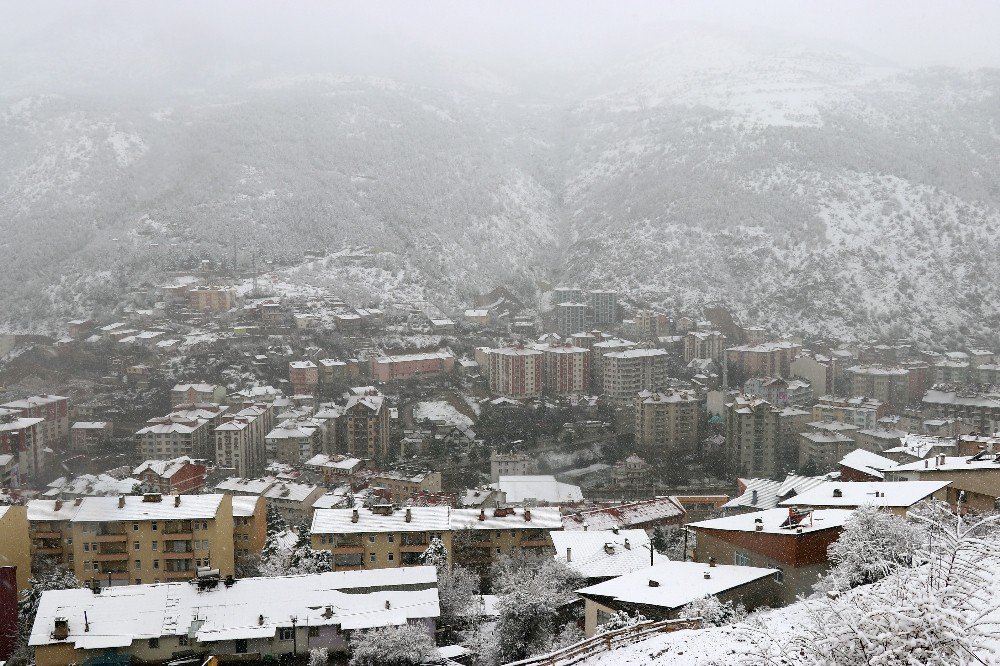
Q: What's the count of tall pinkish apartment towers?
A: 2